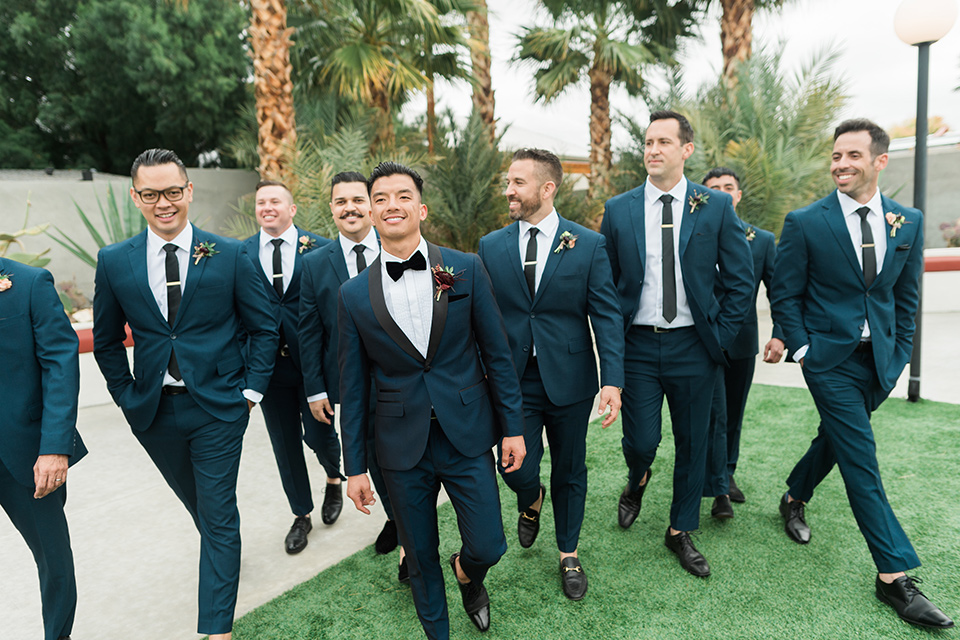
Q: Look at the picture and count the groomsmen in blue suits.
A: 8